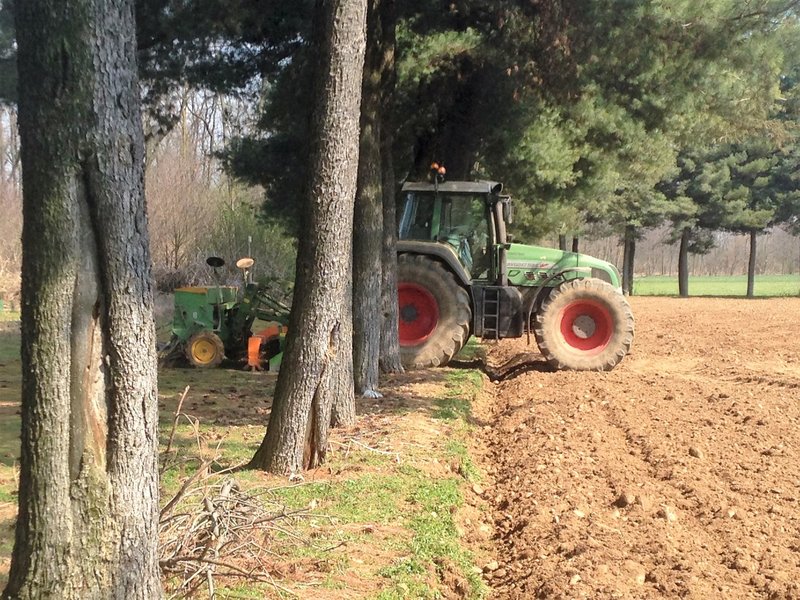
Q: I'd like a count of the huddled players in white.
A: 0